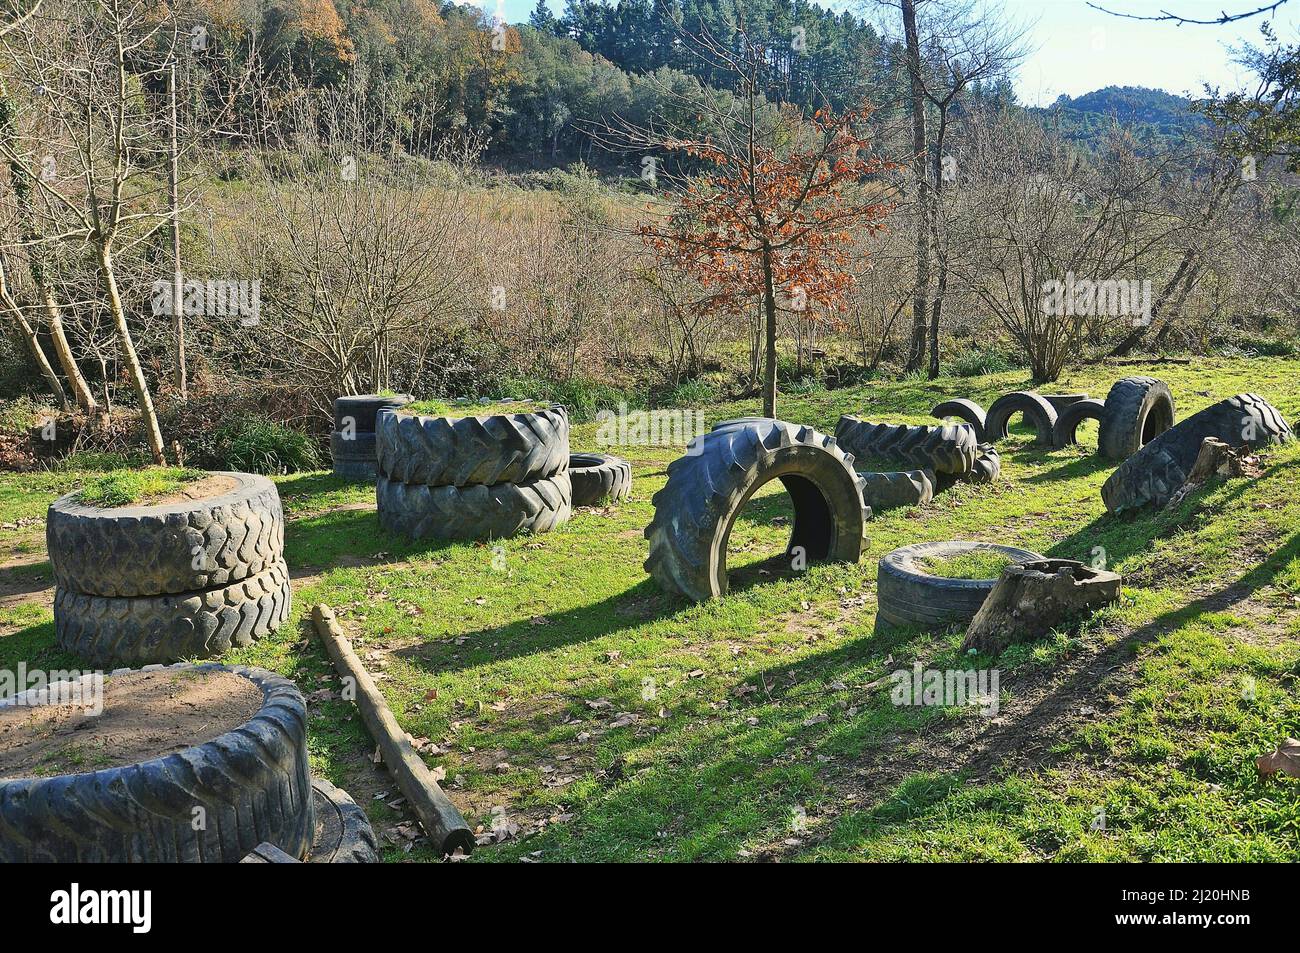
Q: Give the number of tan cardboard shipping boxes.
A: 0